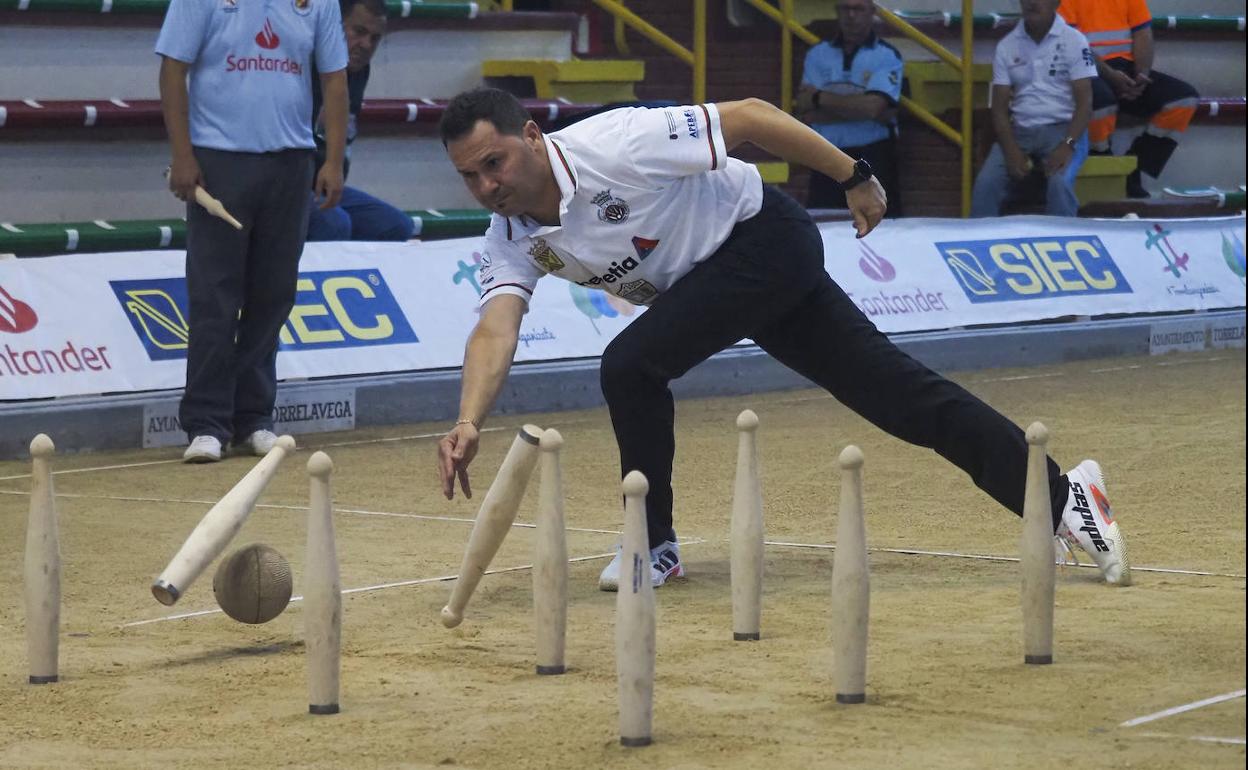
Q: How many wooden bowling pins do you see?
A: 9